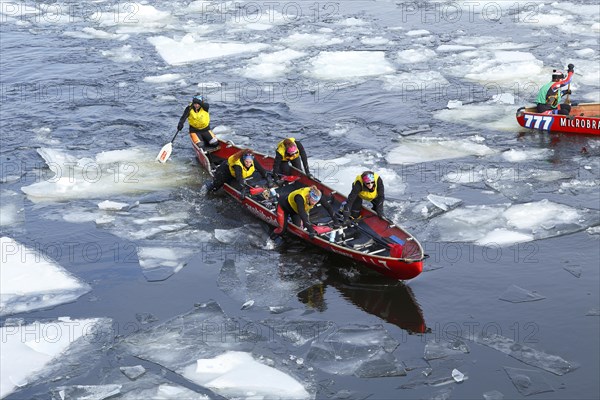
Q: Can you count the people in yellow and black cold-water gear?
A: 5